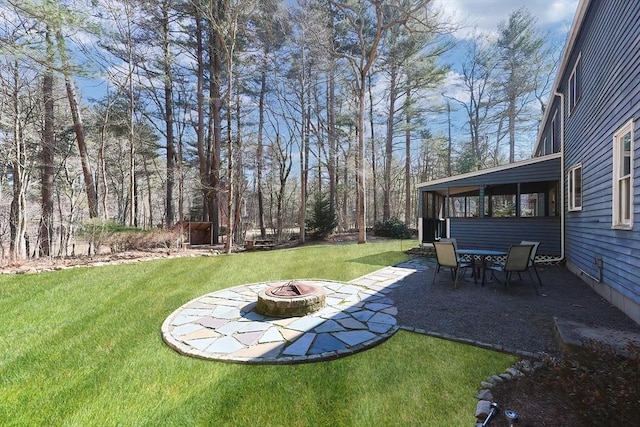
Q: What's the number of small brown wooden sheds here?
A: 1